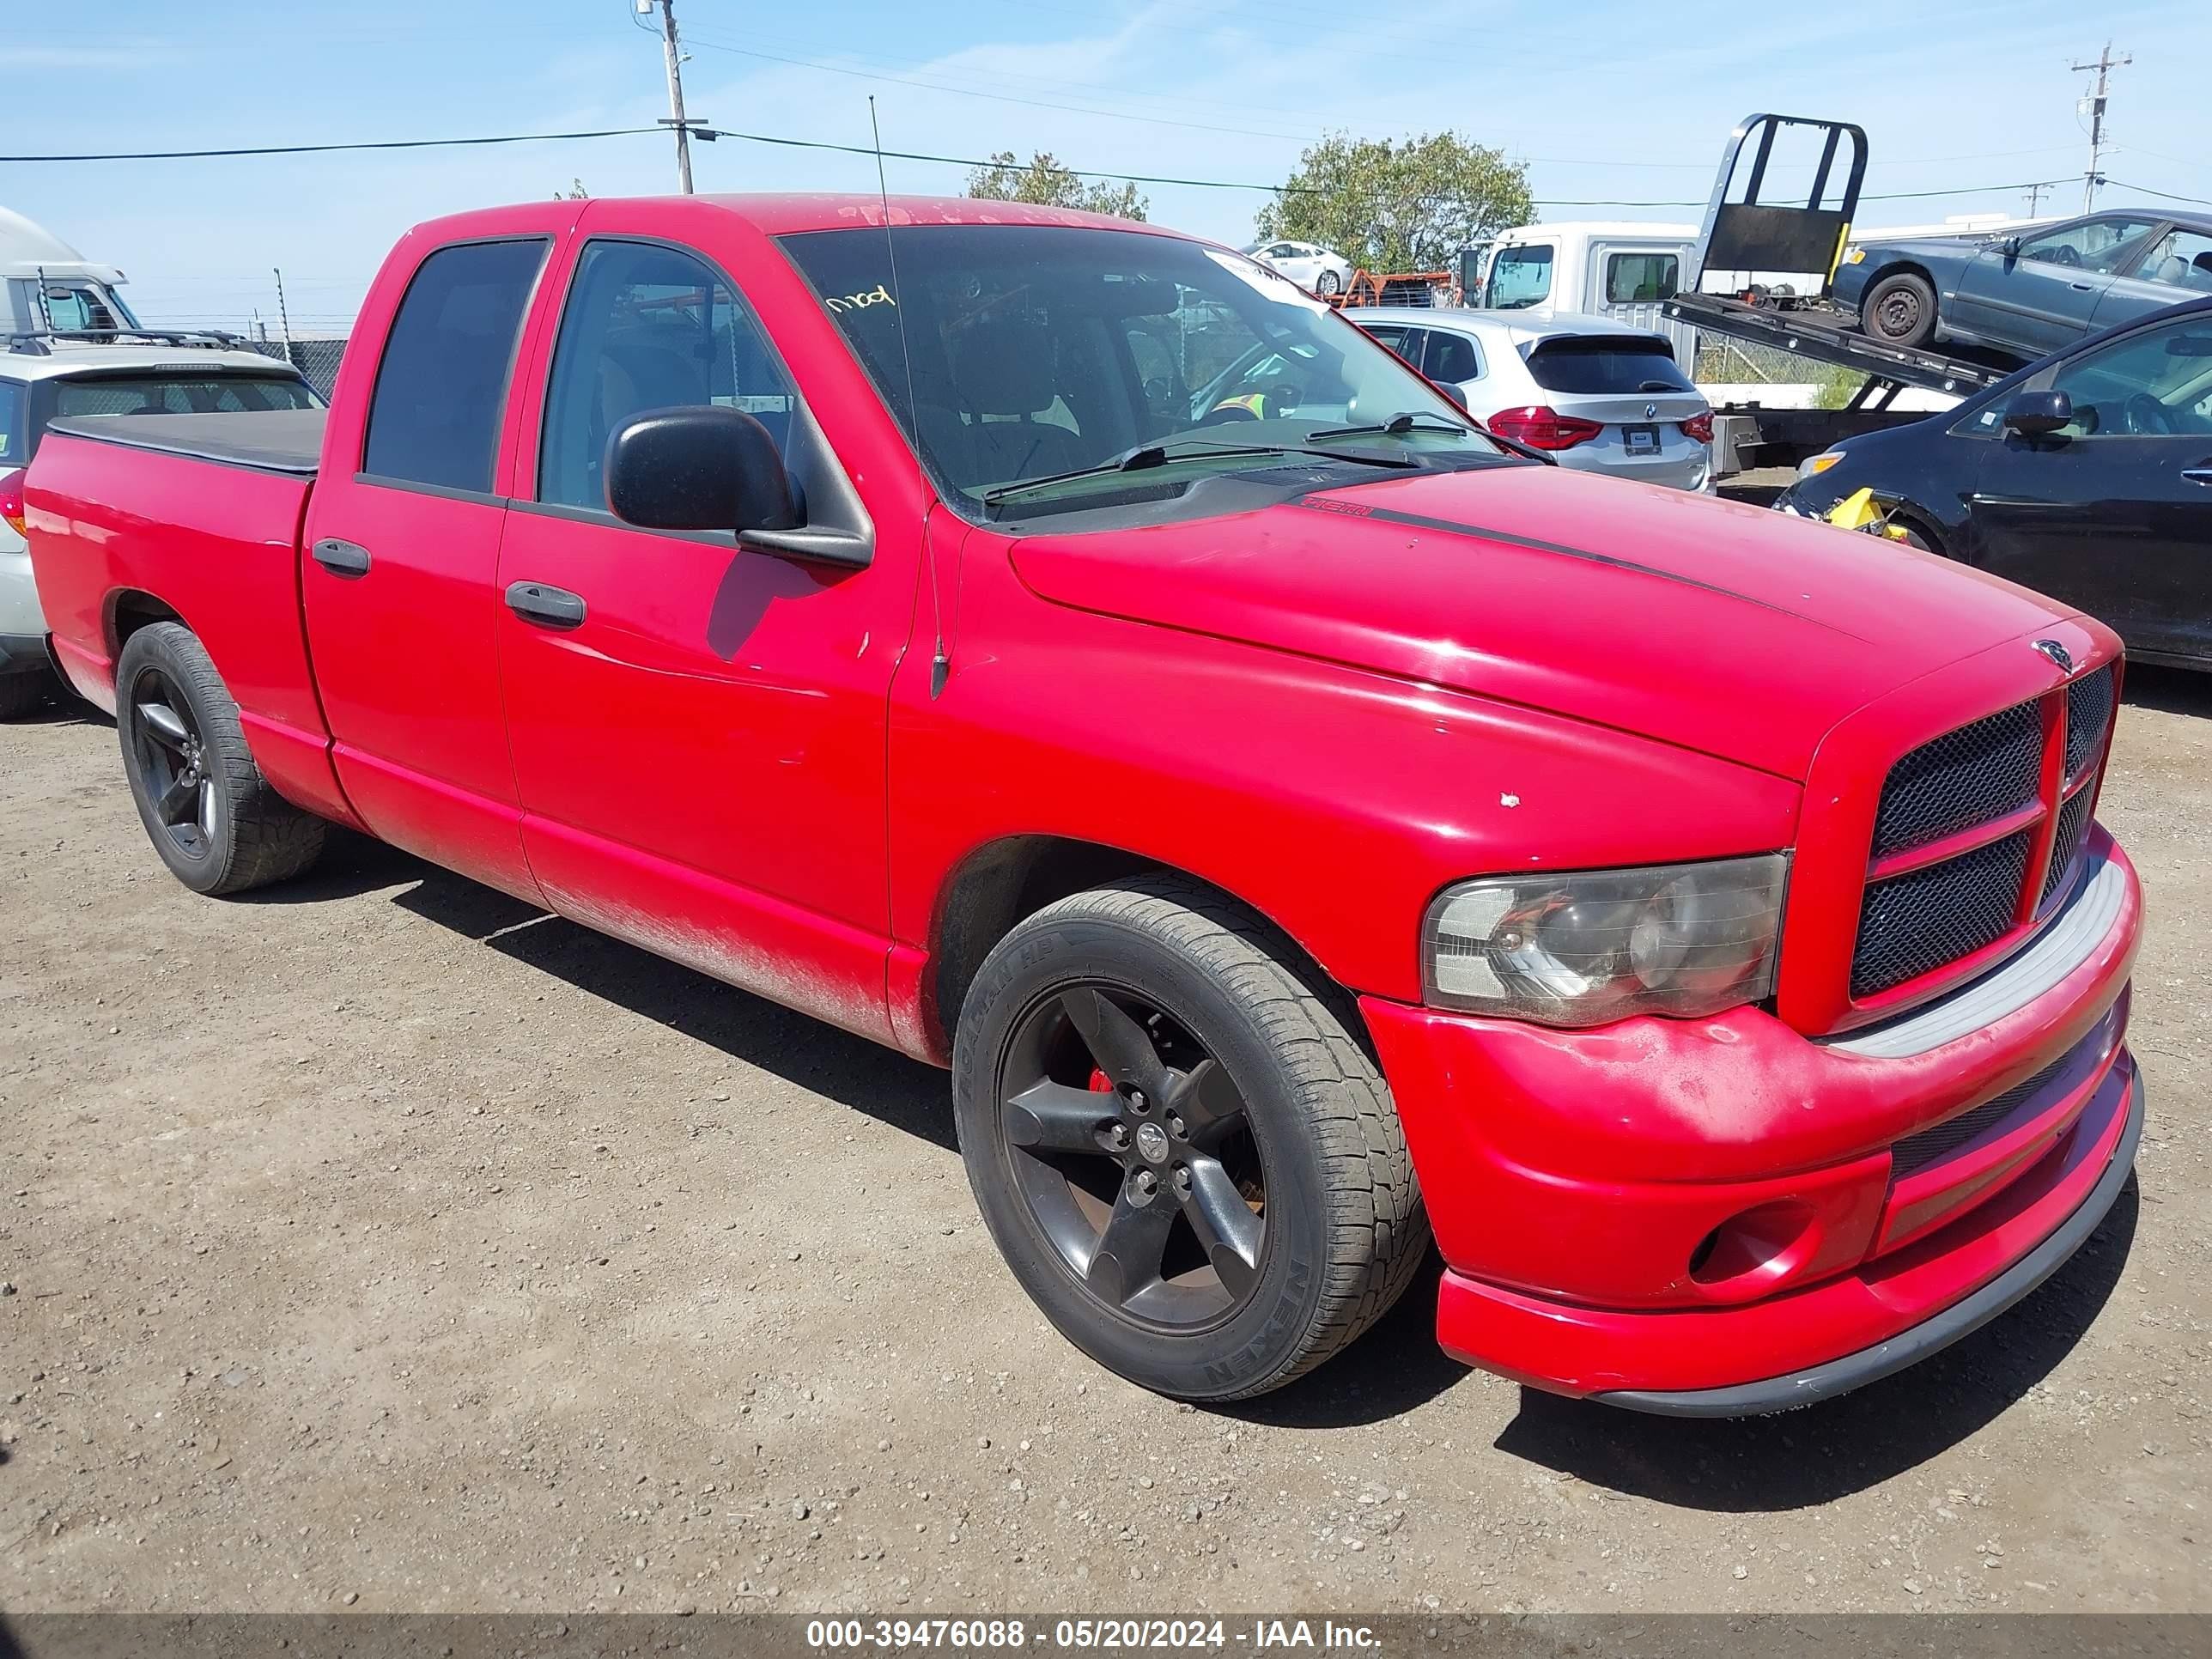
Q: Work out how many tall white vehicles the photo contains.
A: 2